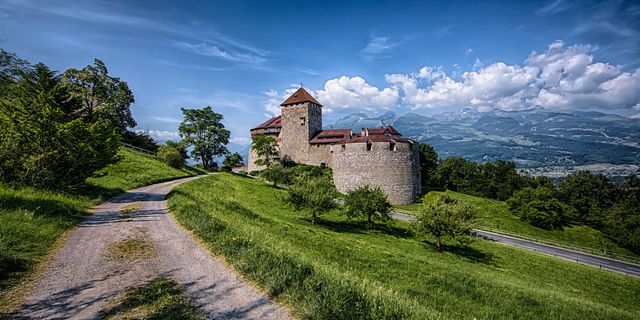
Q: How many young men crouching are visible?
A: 0